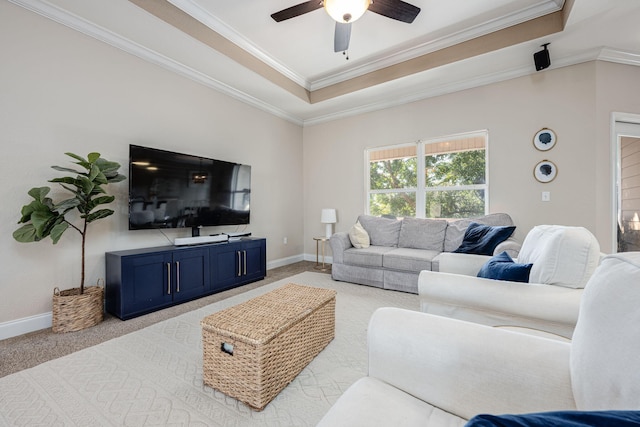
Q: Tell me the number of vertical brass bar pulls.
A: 4